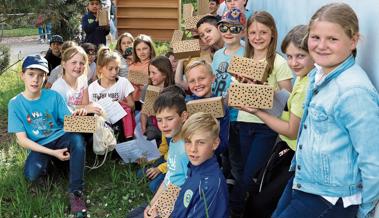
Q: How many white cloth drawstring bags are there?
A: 1